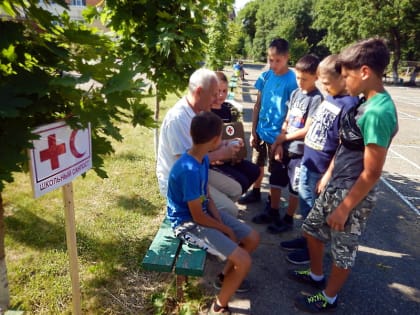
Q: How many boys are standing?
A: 4